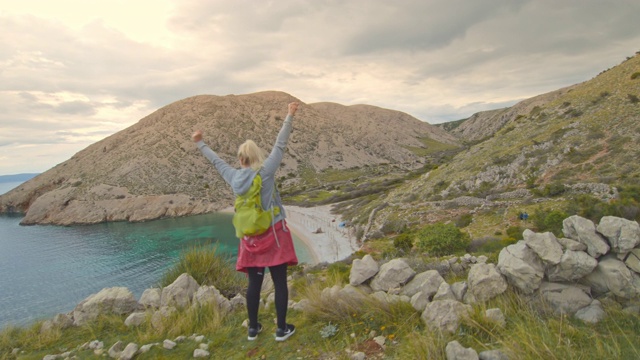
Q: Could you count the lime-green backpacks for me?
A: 1